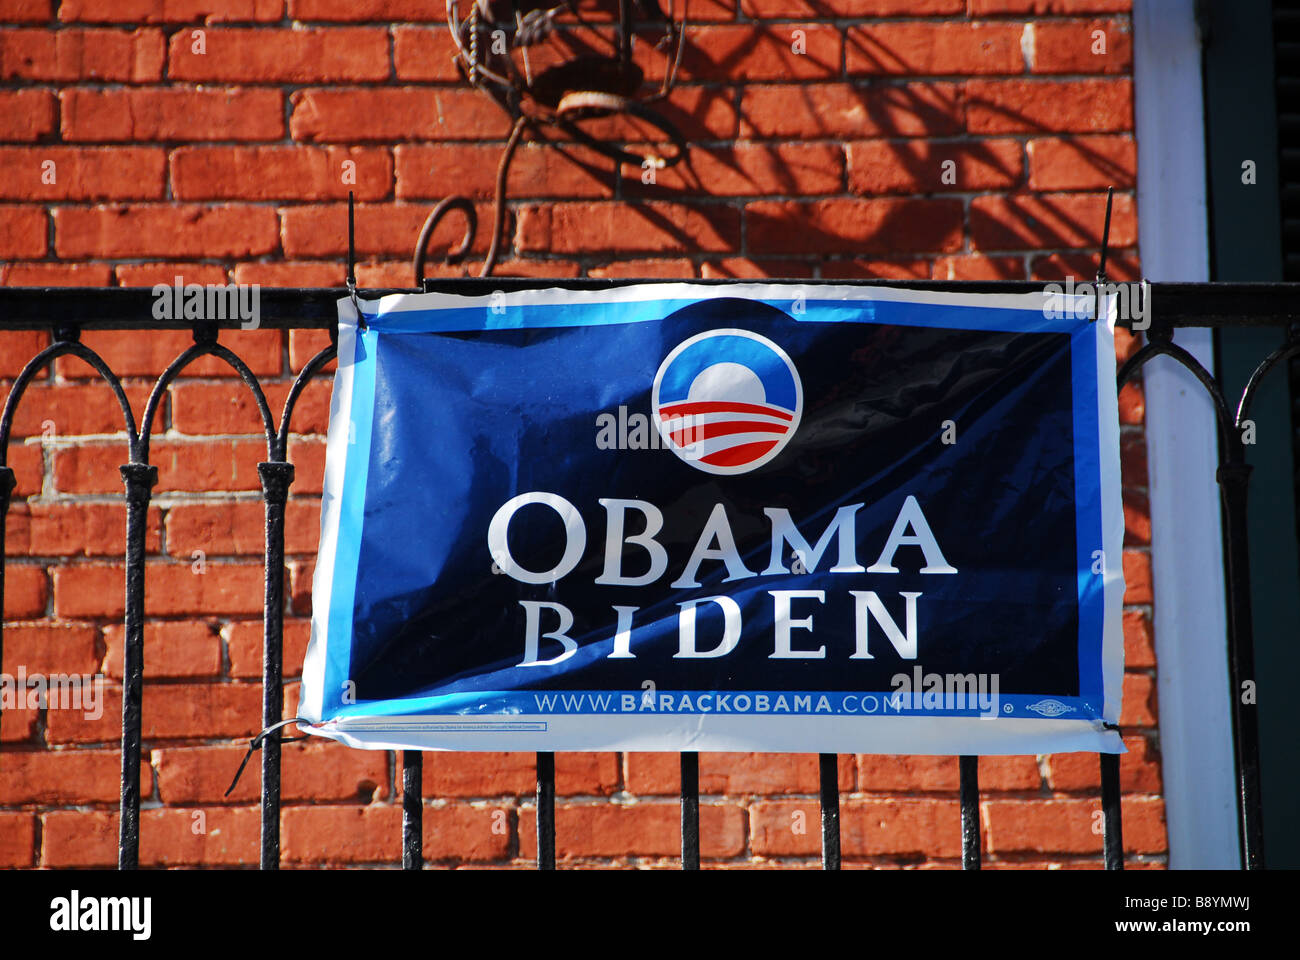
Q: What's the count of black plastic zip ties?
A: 4